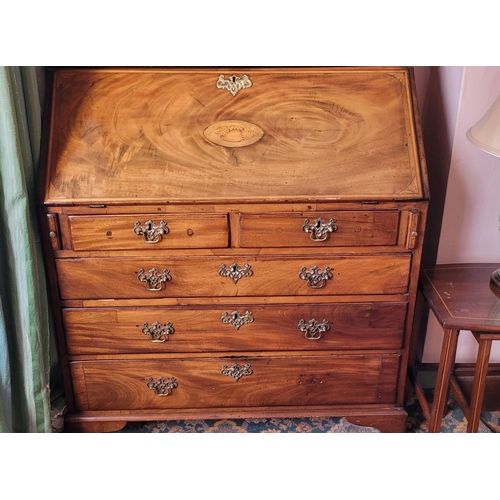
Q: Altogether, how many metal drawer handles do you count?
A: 7